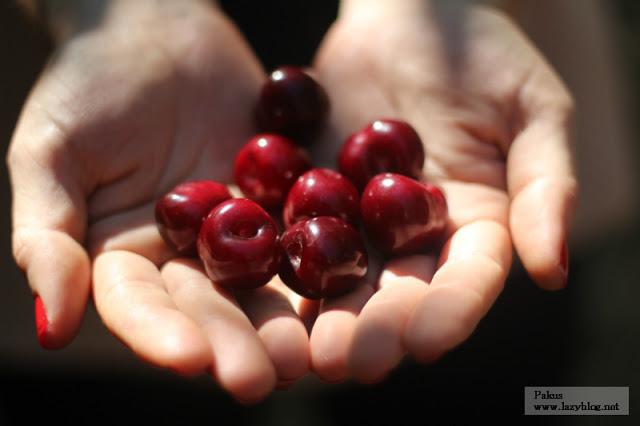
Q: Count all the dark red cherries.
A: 8